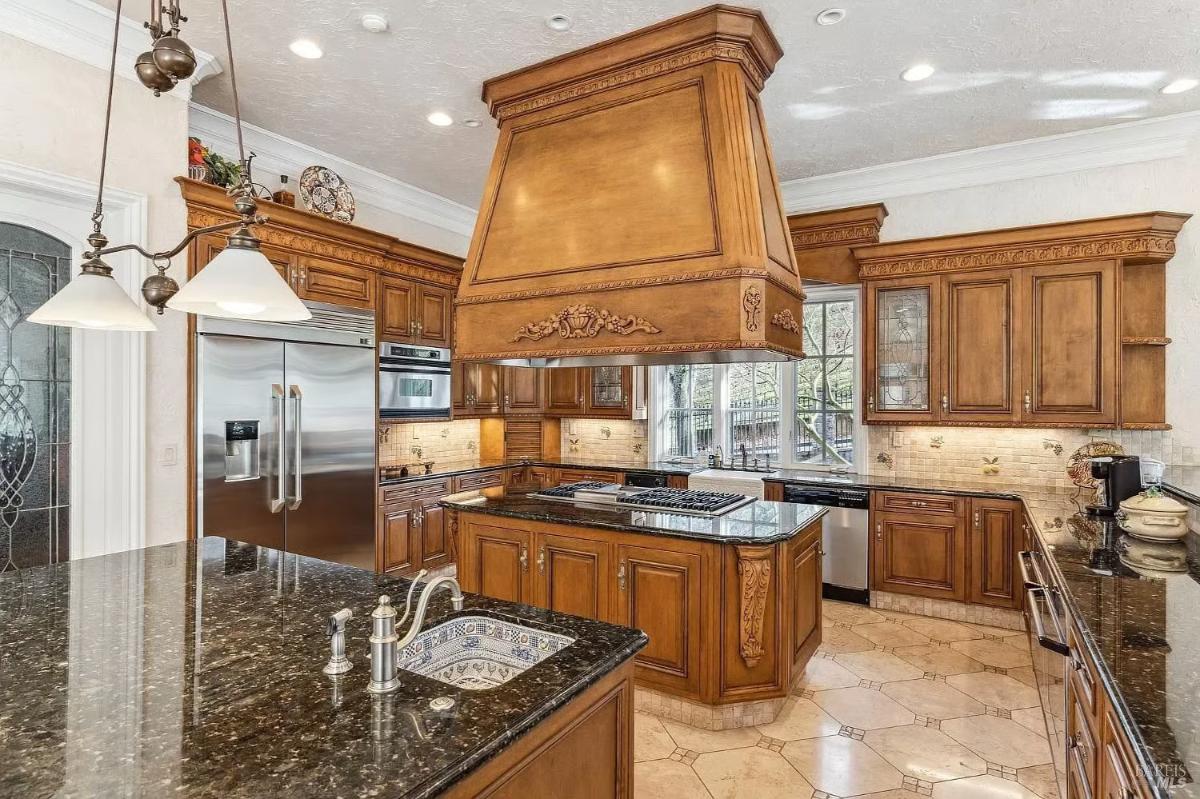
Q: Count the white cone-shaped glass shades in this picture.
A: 2